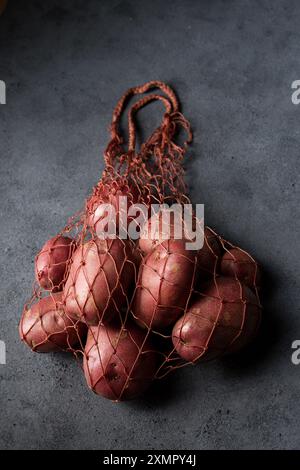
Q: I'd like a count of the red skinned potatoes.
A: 10